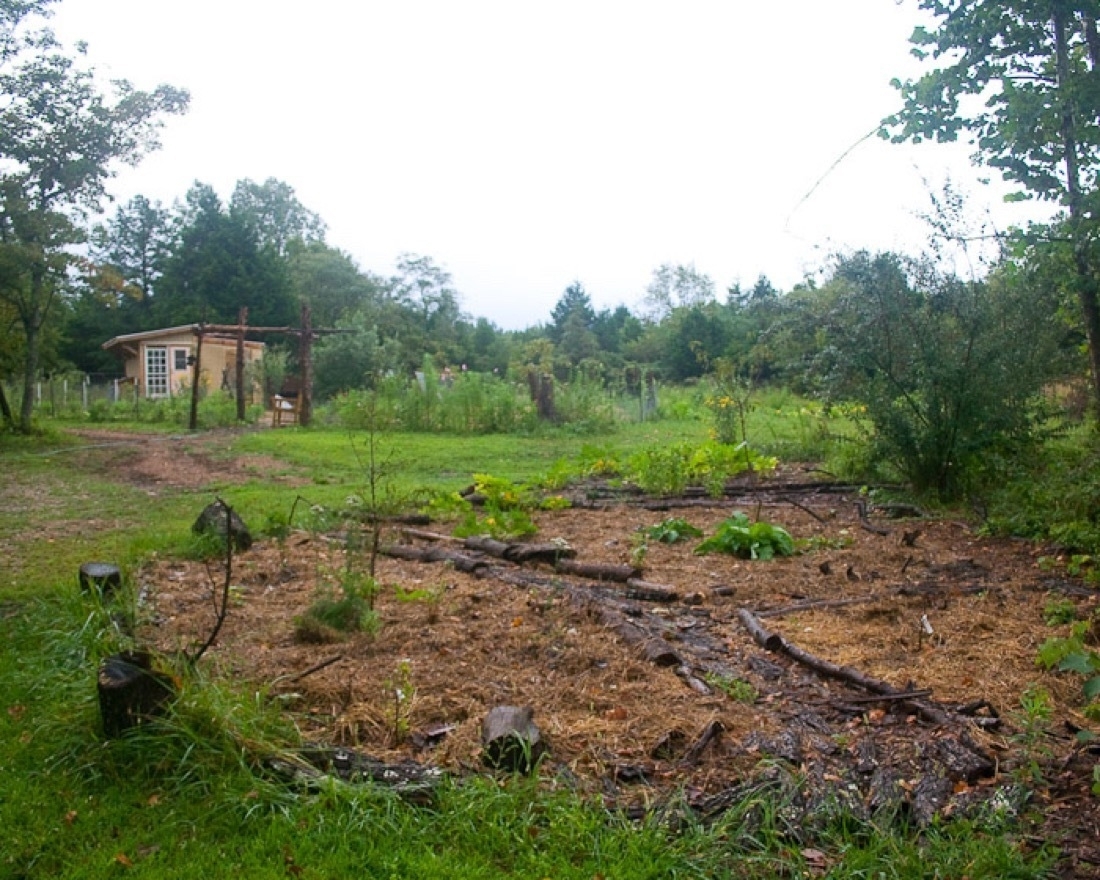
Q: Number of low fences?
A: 1